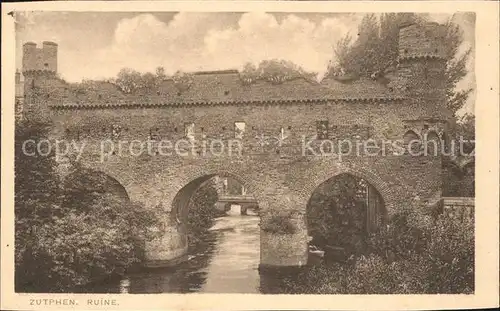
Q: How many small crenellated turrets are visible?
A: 2